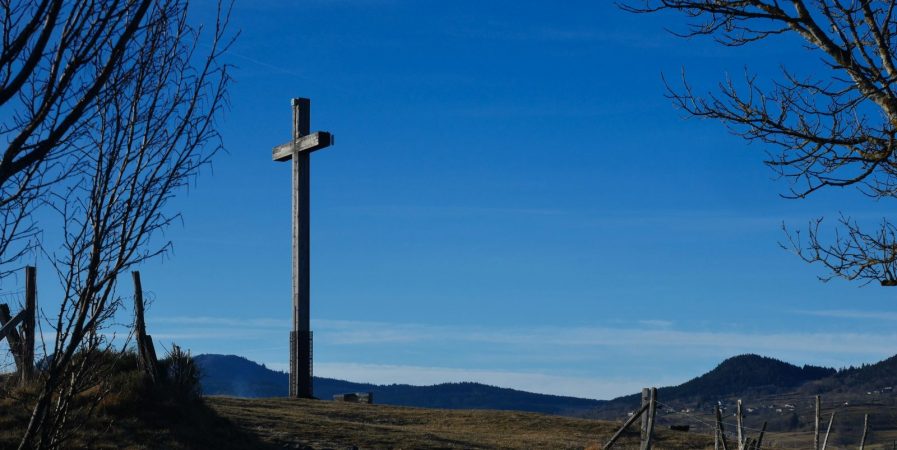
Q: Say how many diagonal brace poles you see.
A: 2